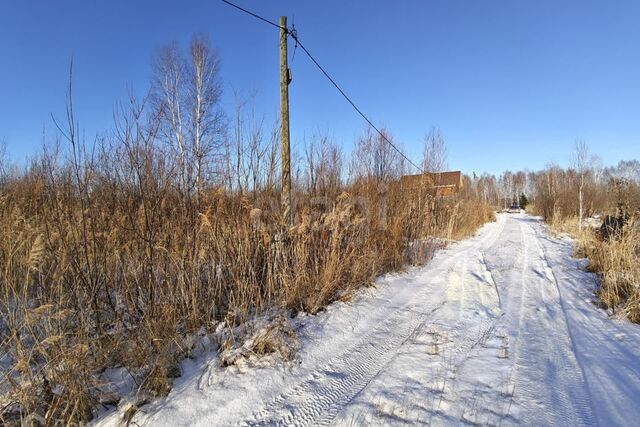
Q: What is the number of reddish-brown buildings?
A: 1